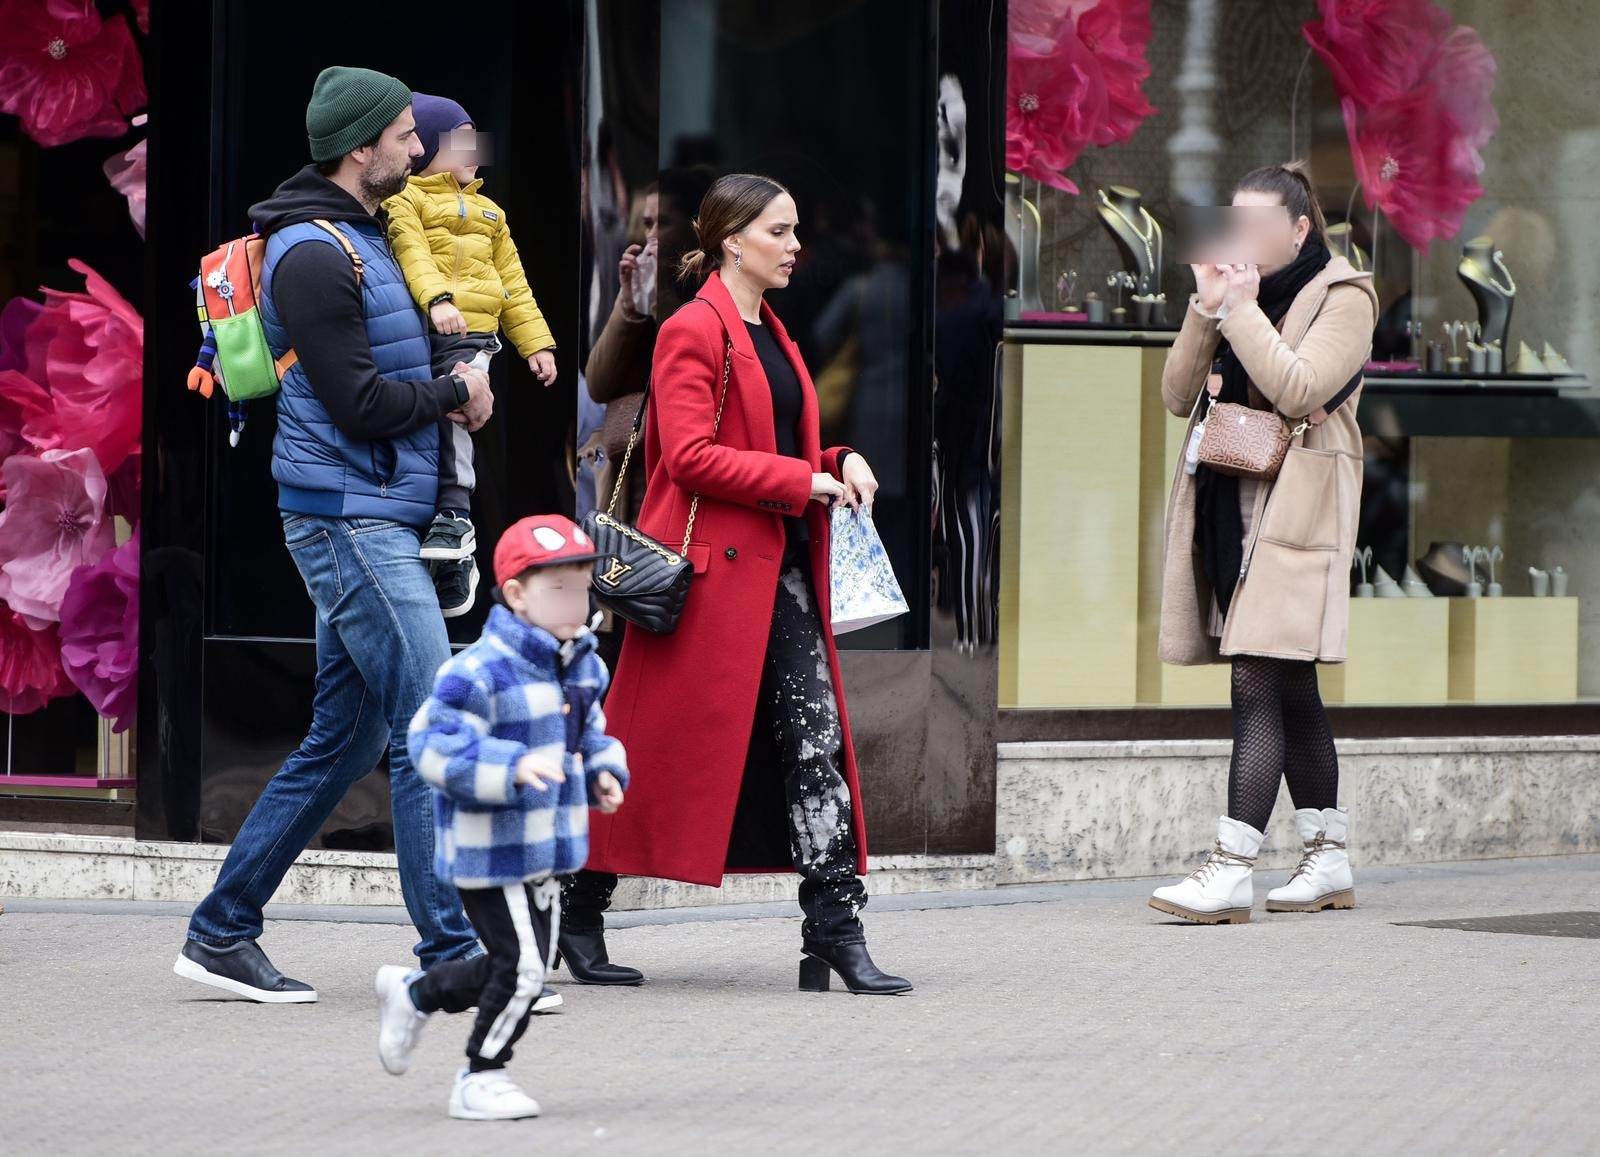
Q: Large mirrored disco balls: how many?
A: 0